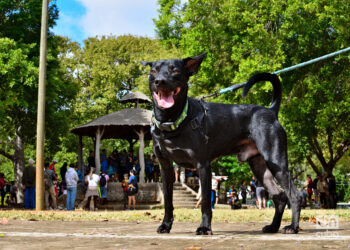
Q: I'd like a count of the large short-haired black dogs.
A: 1